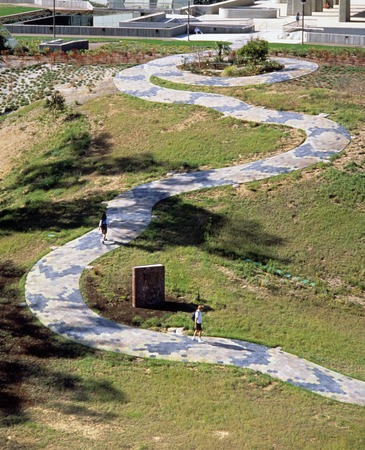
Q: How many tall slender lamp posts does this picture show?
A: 3